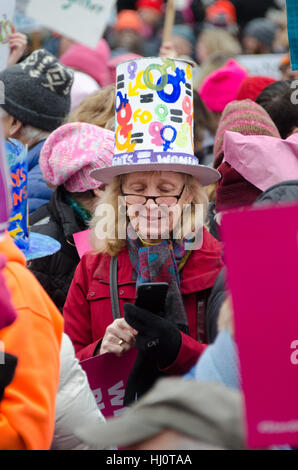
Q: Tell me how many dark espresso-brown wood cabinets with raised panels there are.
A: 0